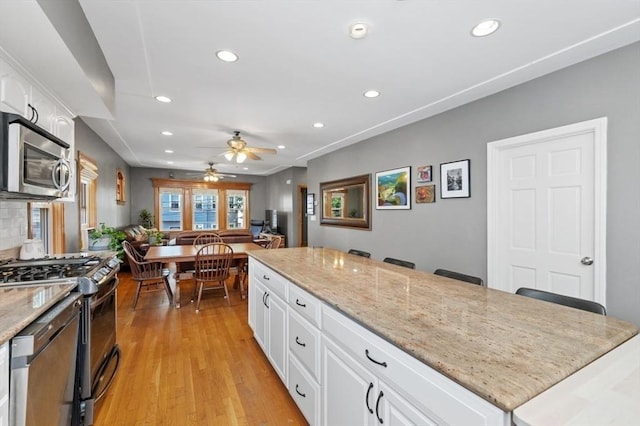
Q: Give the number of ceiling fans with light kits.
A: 2